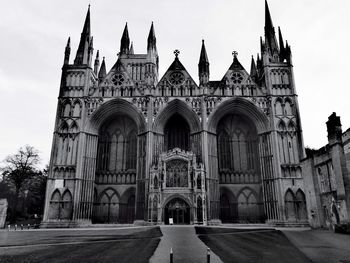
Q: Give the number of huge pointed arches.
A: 3